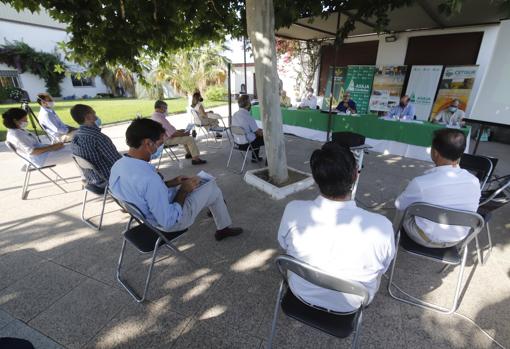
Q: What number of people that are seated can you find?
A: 14